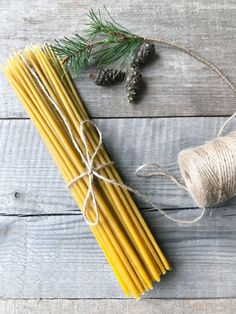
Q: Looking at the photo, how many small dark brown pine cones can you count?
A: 3